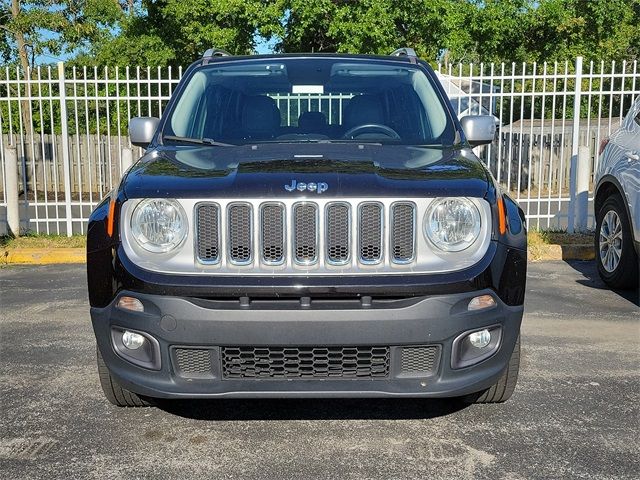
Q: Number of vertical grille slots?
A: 7